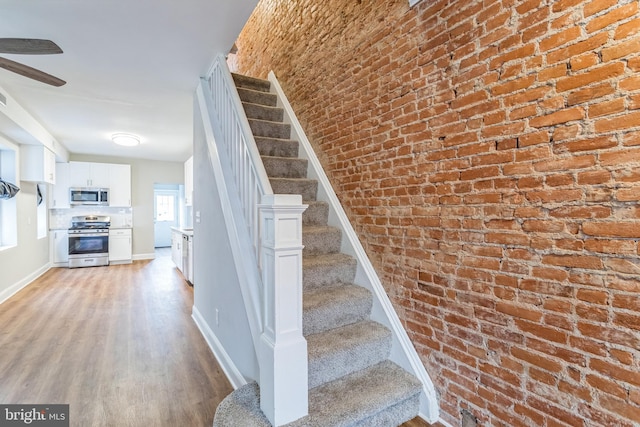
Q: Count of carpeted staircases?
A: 1